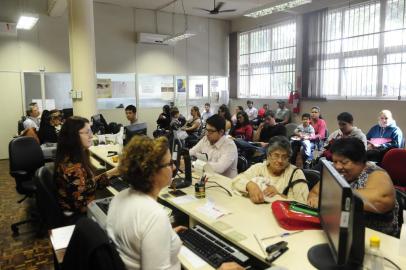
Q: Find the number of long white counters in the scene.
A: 1